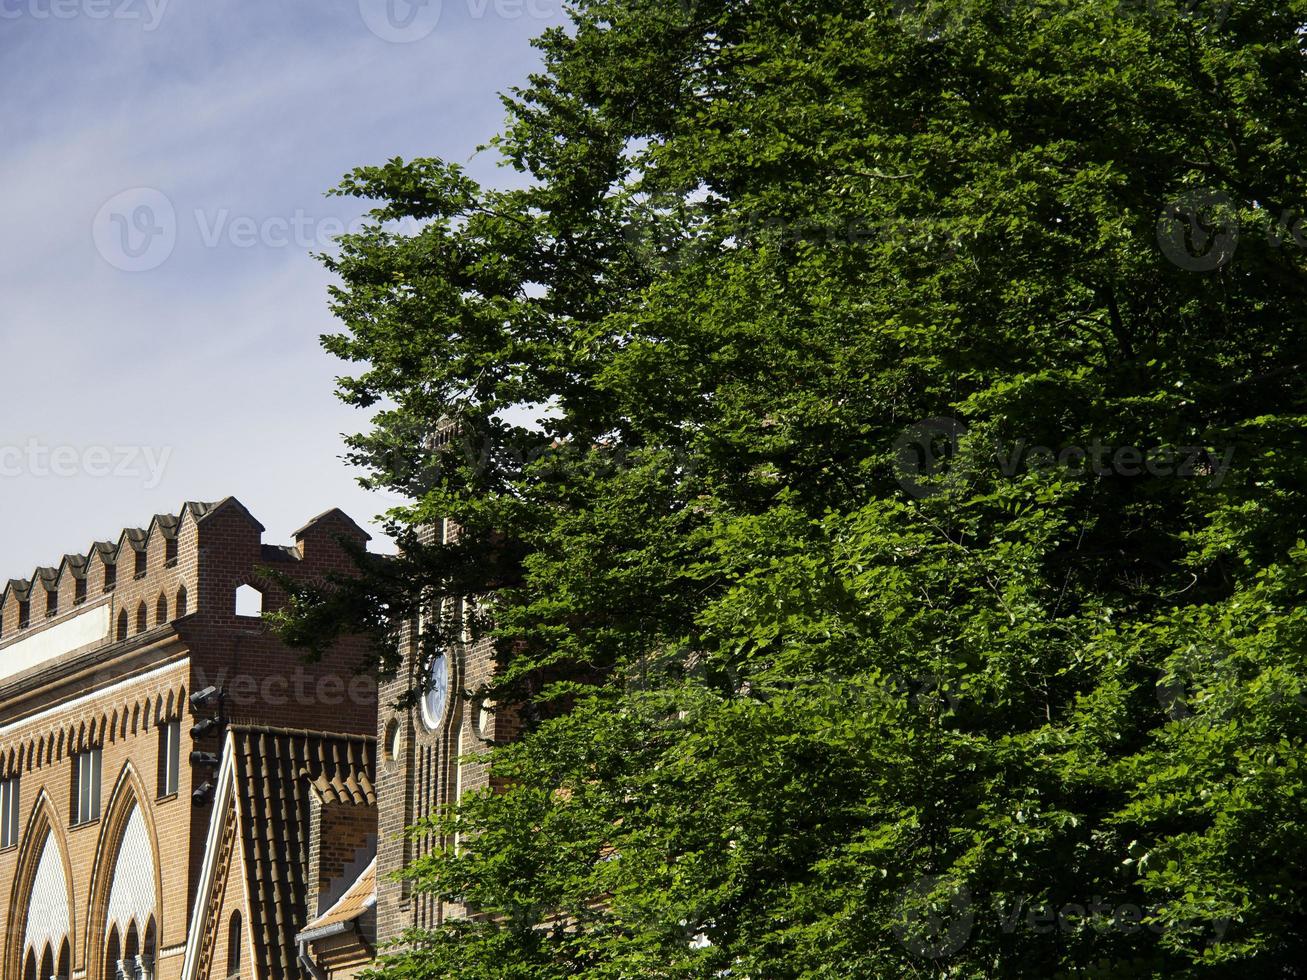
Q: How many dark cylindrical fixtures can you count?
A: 4